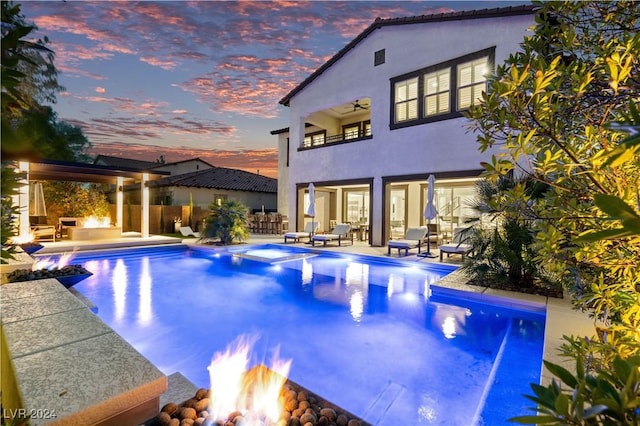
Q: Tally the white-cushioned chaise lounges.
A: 4